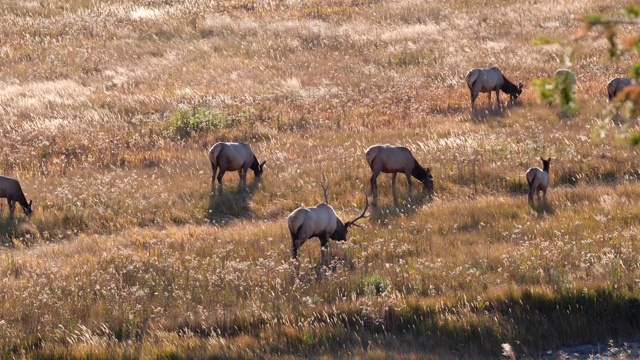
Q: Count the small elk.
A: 1